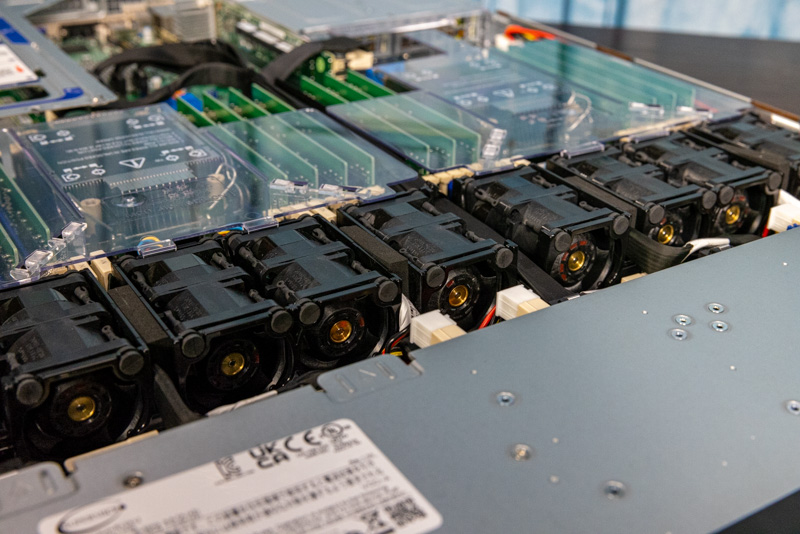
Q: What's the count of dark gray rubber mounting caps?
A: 14